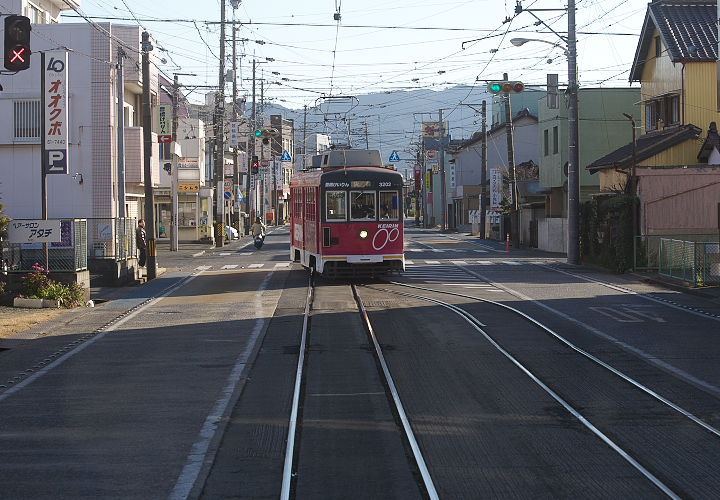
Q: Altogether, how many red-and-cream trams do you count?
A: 1